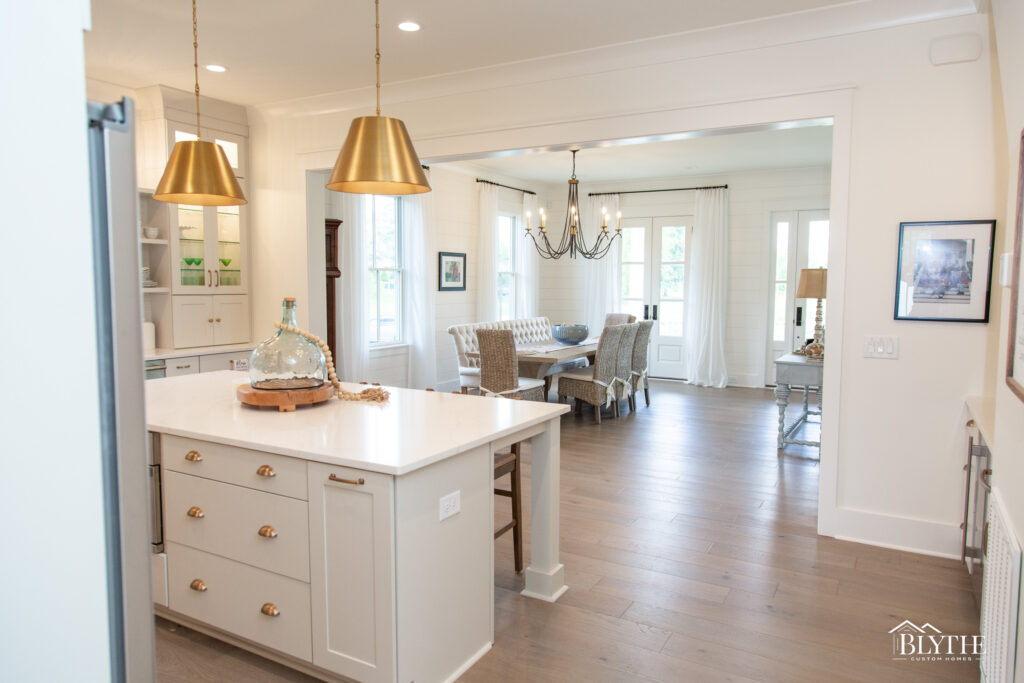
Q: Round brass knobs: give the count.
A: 2